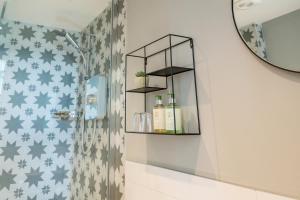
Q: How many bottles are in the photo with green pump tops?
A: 2